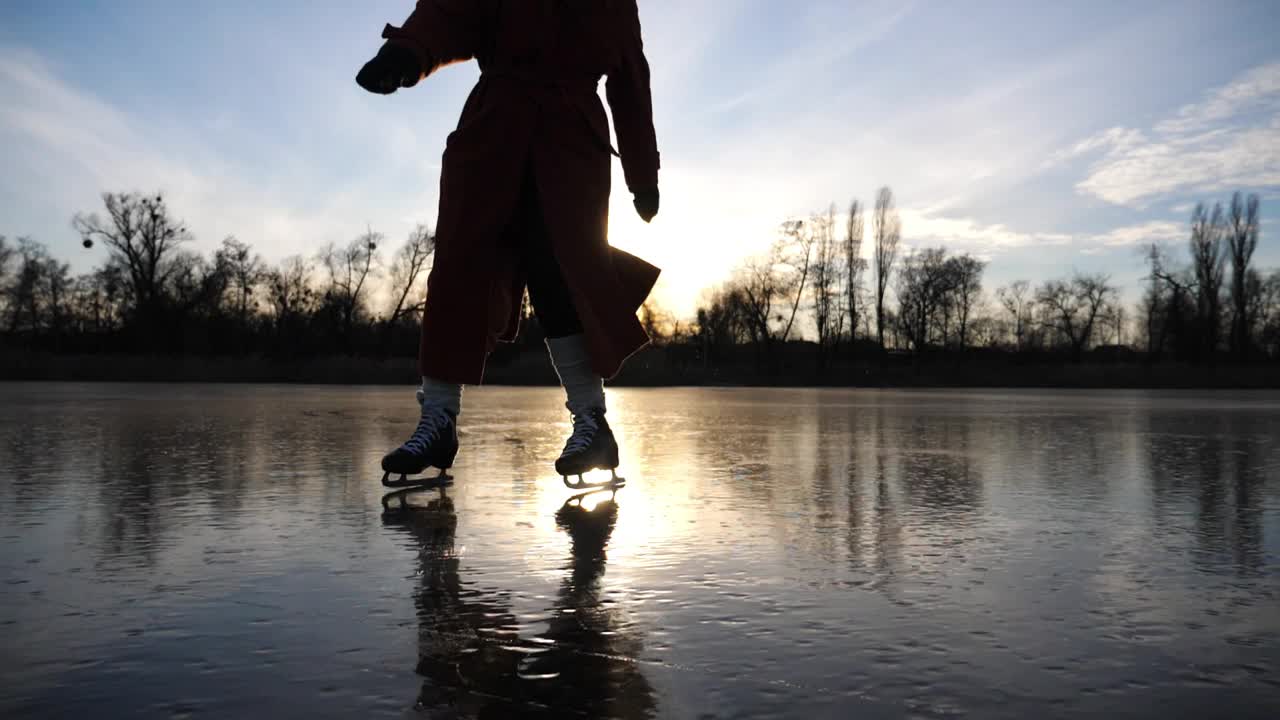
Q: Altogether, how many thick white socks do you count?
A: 2